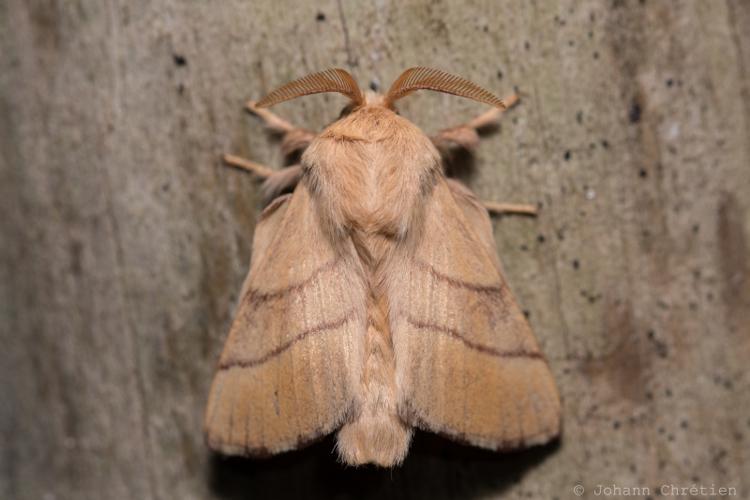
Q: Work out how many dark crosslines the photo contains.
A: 4